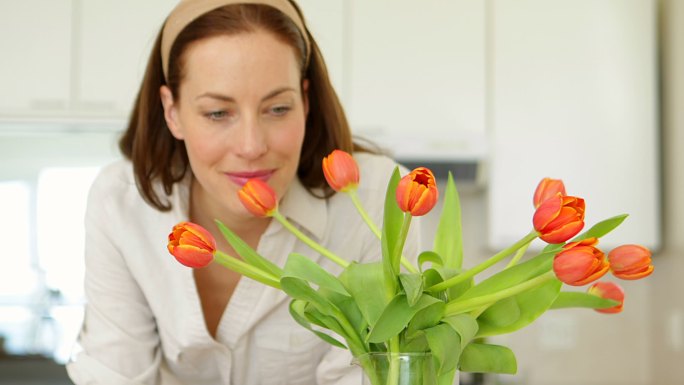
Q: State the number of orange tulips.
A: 9